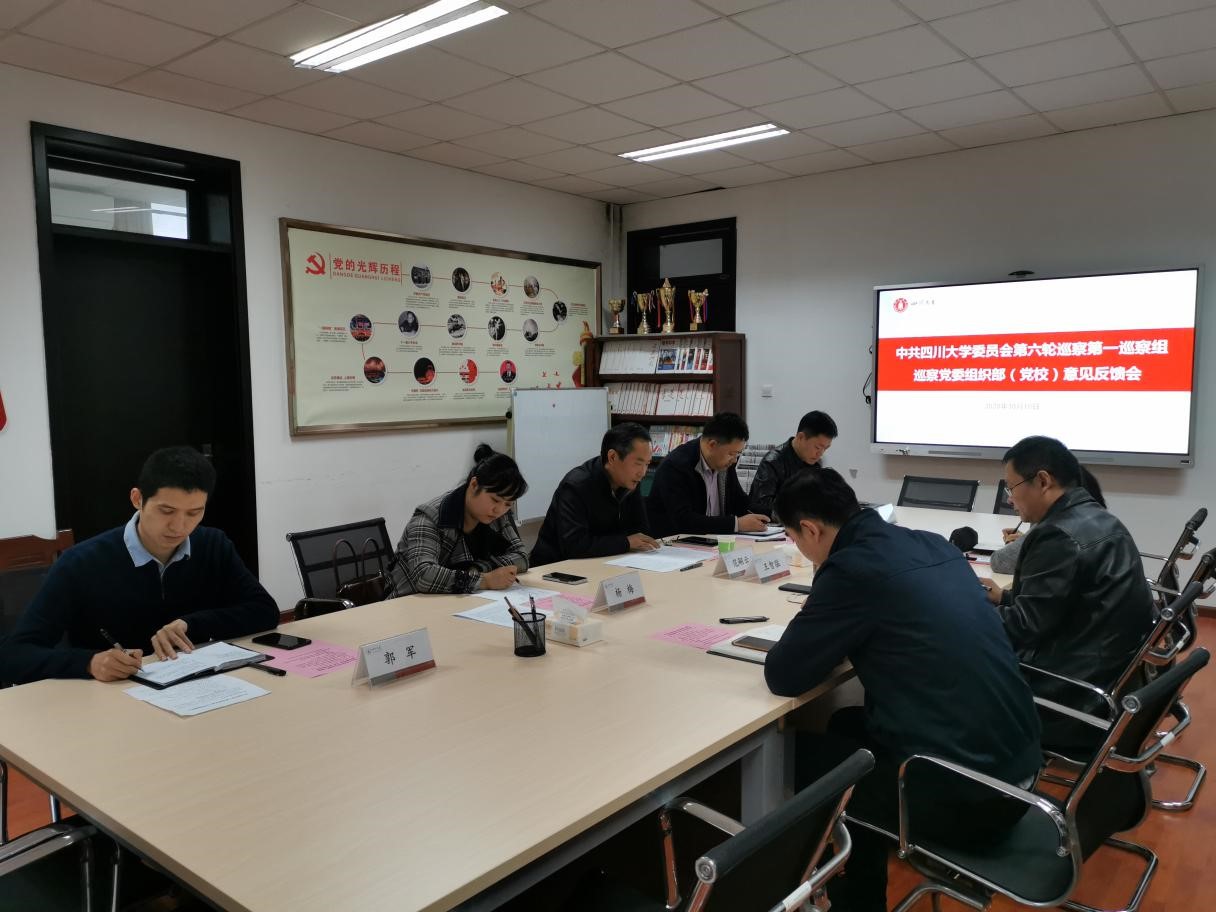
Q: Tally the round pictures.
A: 14